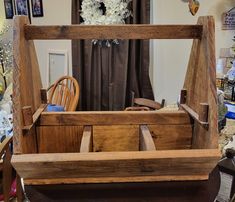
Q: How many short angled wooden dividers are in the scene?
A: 2